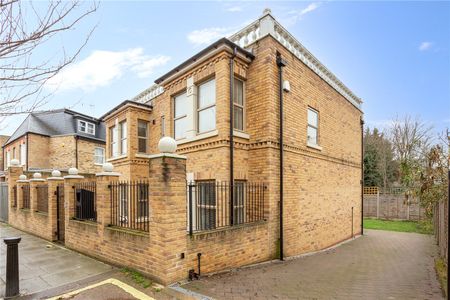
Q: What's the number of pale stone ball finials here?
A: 7